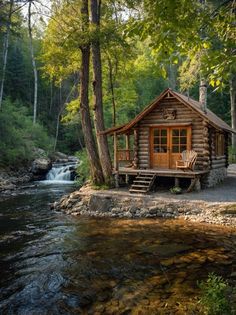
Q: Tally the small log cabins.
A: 1